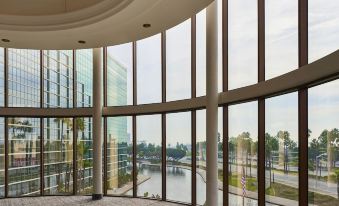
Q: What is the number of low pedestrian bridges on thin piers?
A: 0